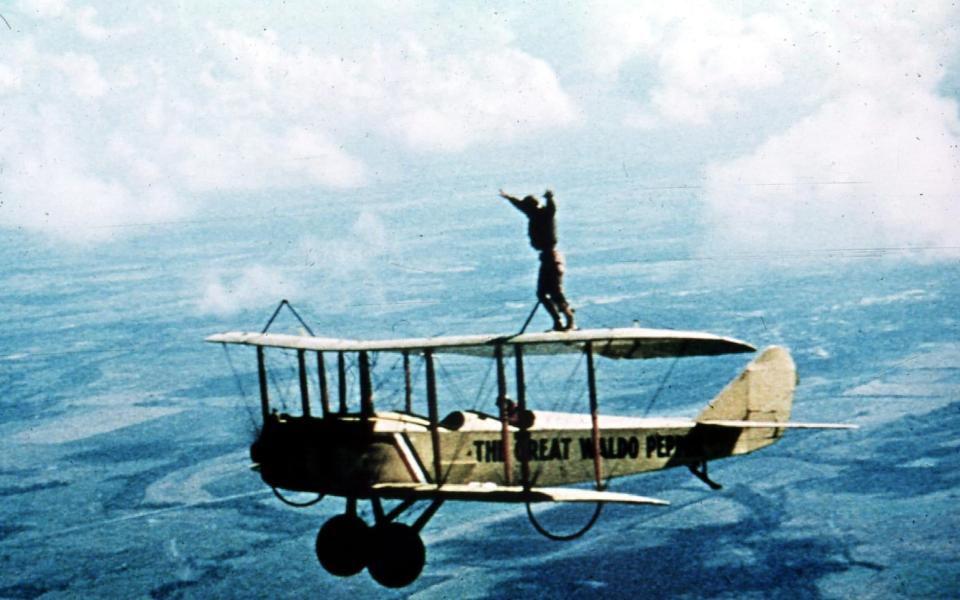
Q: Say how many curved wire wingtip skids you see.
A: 2